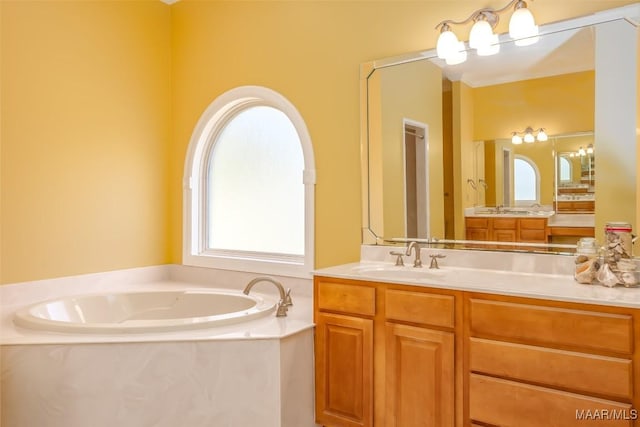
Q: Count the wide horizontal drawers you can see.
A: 3